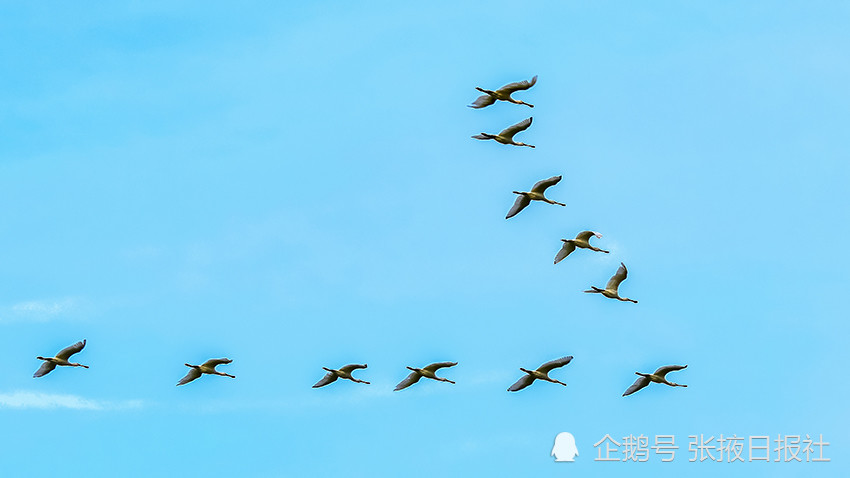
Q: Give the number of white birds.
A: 11